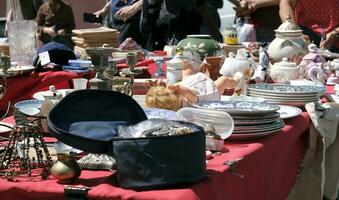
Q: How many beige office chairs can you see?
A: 0